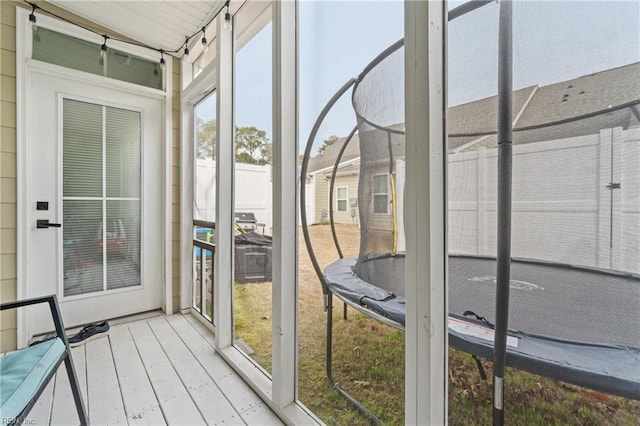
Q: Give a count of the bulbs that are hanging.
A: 6